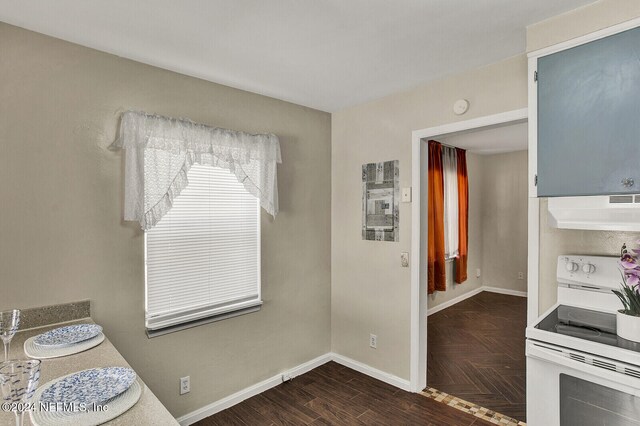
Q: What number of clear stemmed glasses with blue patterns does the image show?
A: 2